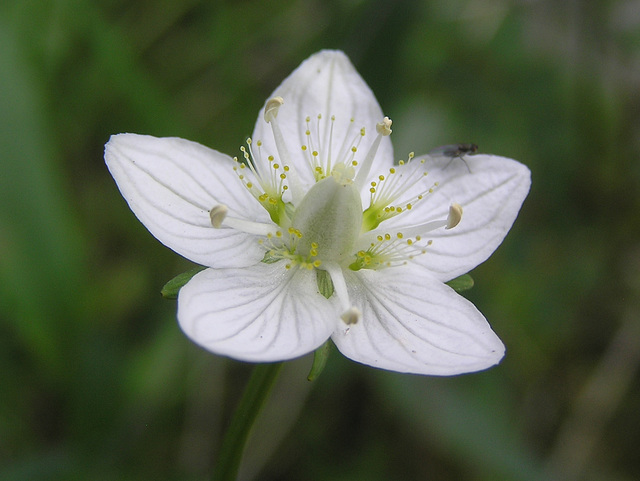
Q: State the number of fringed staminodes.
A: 5